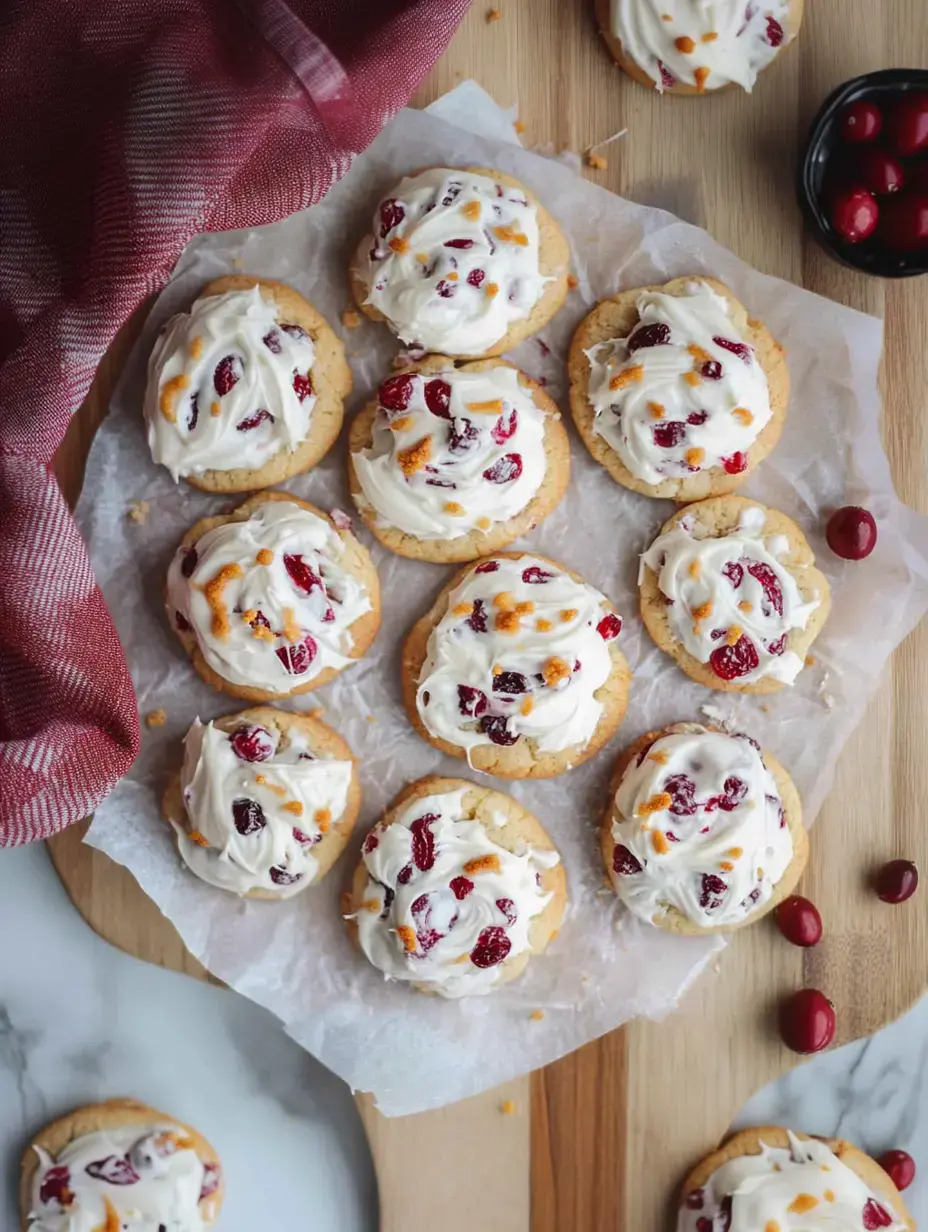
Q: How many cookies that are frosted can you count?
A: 13